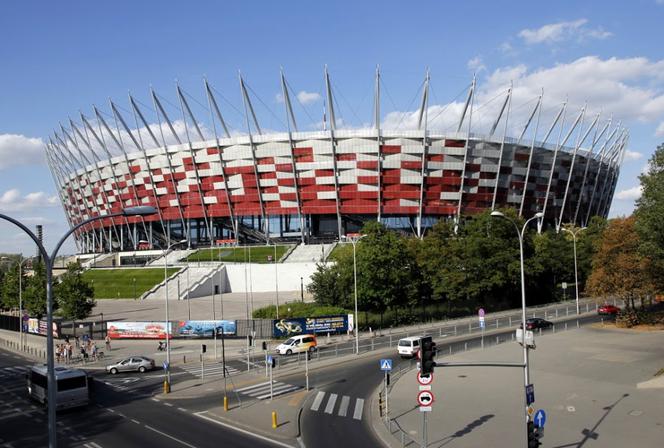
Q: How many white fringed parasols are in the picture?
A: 0